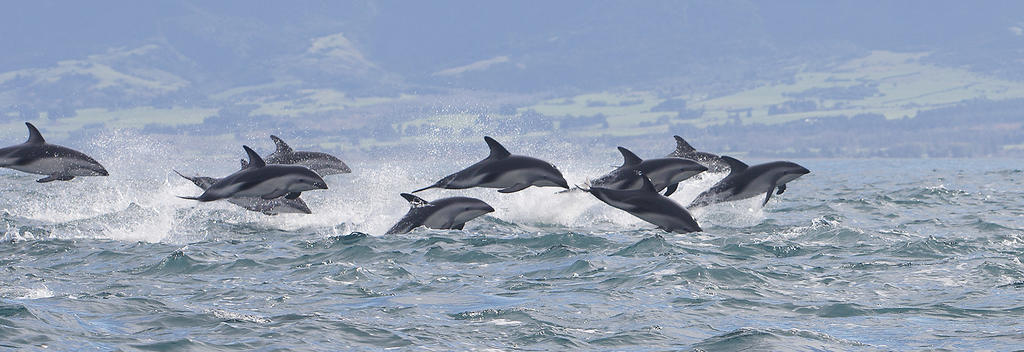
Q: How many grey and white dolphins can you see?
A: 10